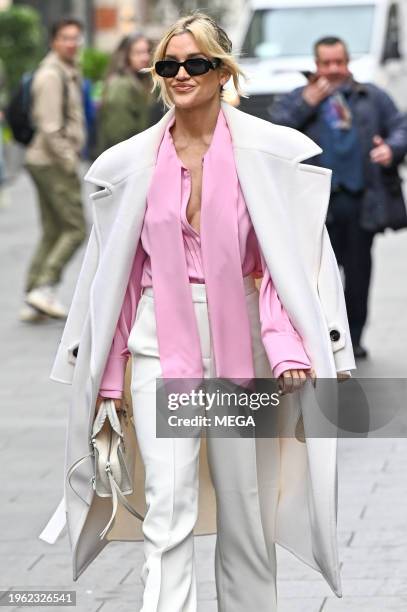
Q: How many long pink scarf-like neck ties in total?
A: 2